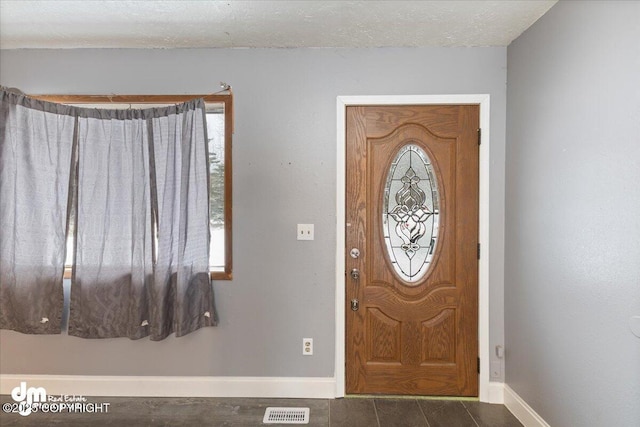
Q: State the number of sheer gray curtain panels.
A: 3